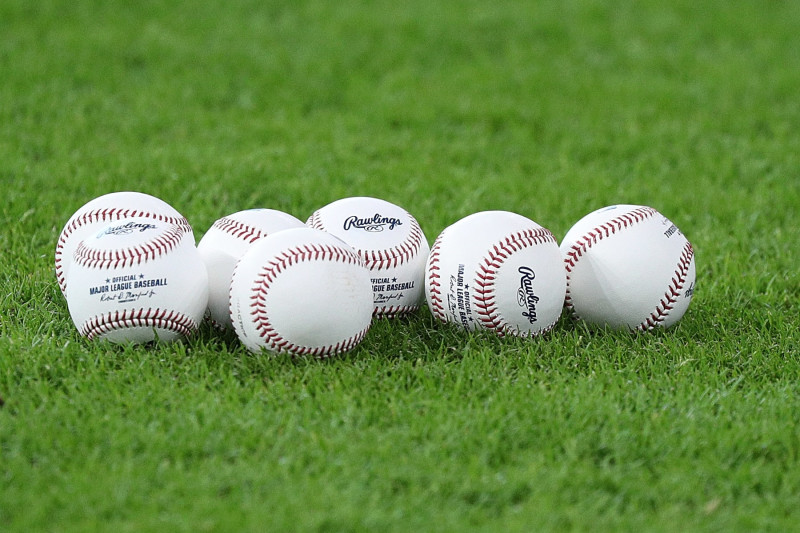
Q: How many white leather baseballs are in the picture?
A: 7